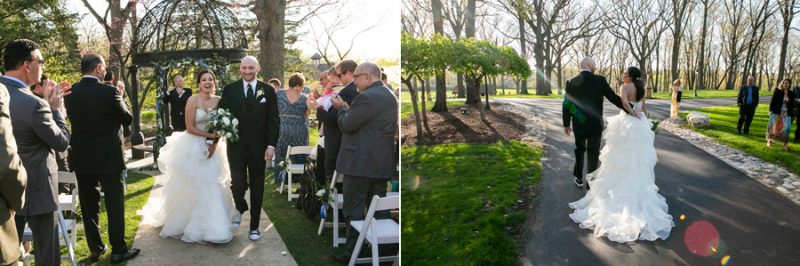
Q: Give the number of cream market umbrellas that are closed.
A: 0